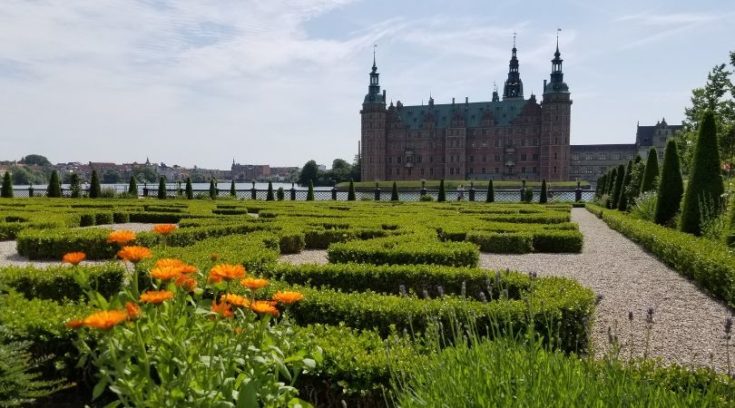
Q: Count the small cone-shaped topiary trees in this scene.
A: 15